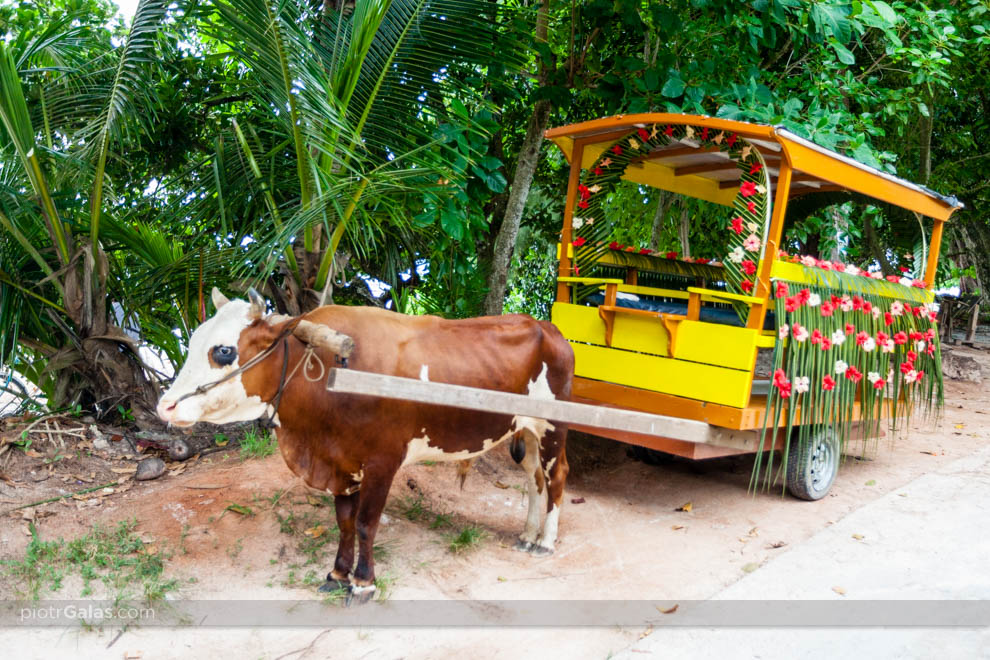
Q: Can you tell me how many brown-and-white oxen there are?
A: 1